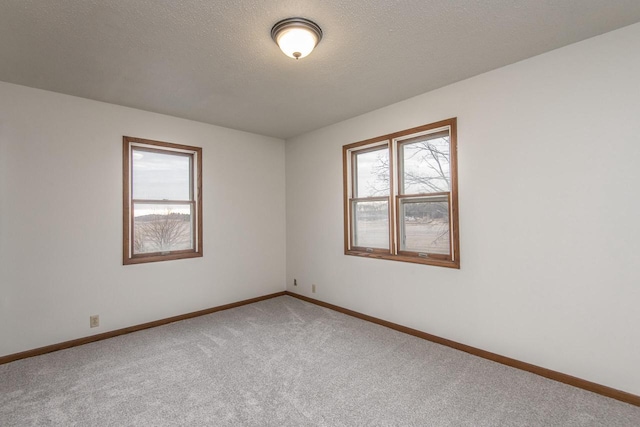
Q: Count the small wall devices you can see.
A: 3